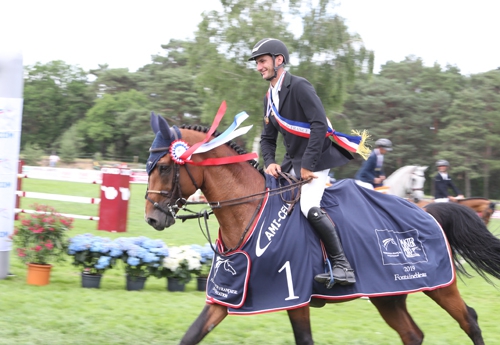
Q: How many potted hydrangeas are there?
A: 4